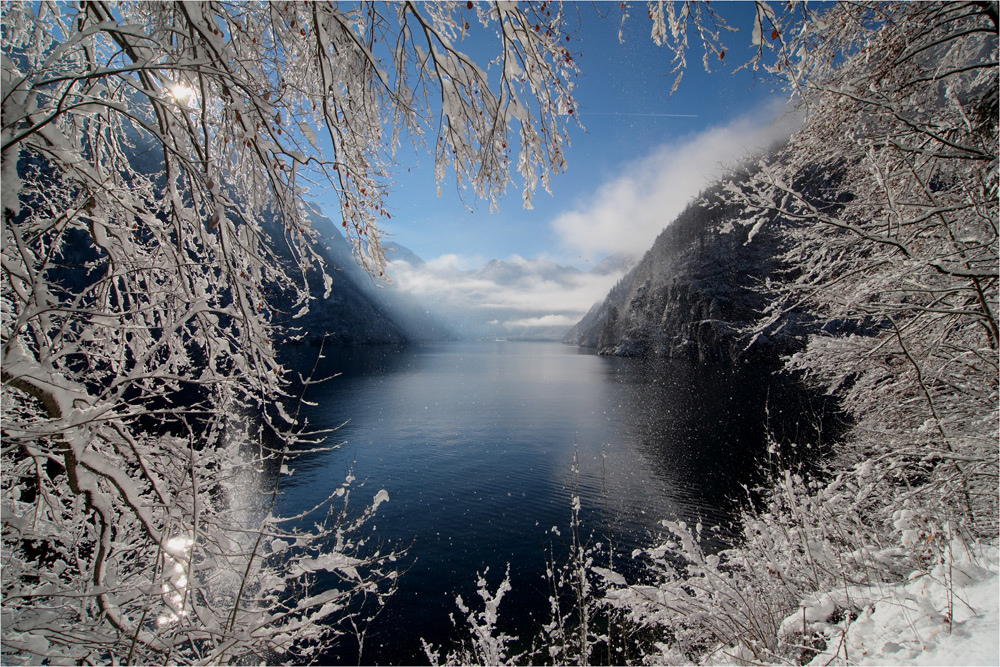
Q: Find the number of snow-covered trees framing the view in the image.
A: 2